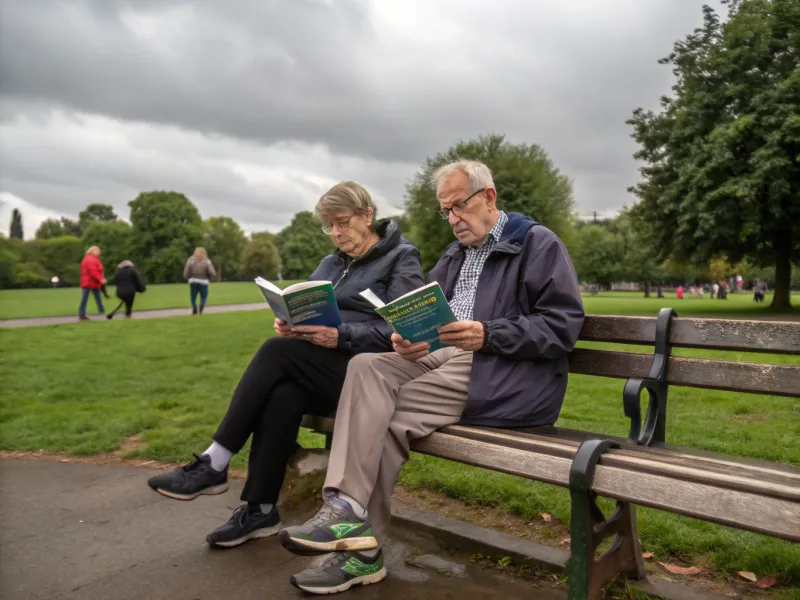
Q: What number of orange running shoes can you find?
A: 0